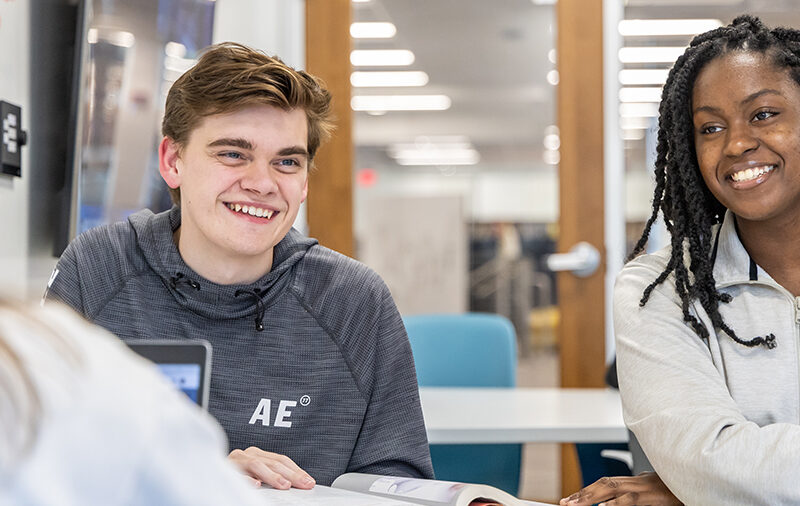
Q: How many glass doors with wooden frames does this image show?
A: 1